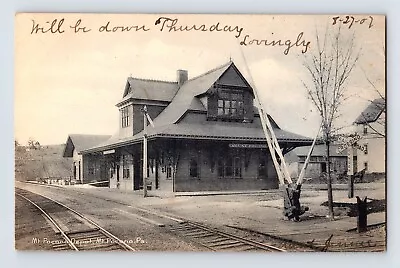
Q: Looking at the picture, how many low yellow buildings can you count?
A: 0